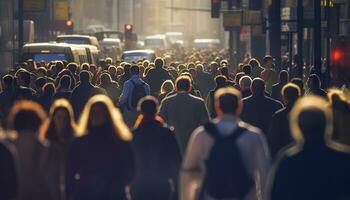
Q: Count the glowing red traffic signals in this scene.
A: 3